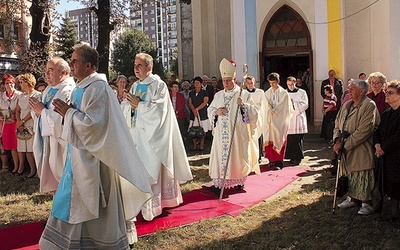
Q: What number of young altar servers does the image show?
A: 3